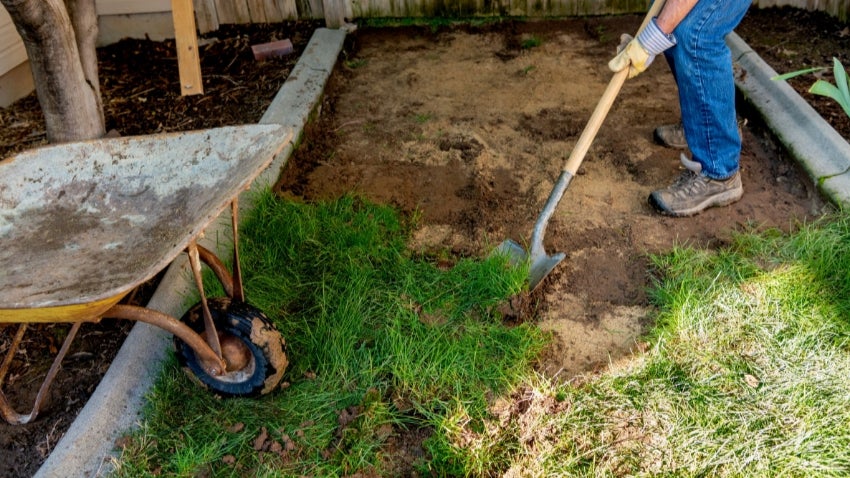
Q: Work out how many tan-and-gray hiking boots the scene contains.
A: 2